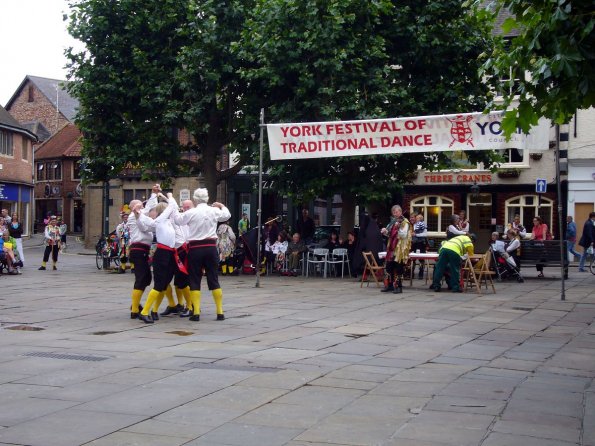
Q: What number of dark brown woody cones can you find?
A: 0